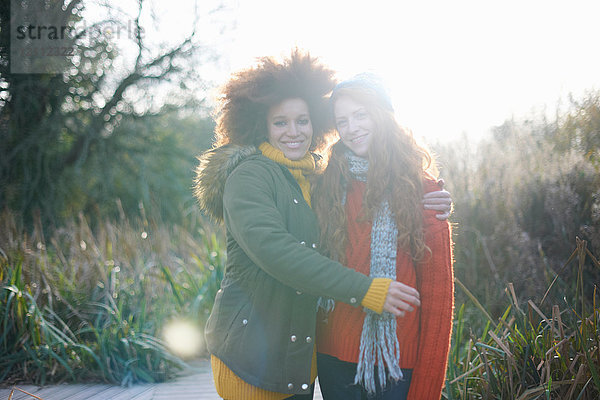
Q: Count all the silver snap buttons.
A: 10